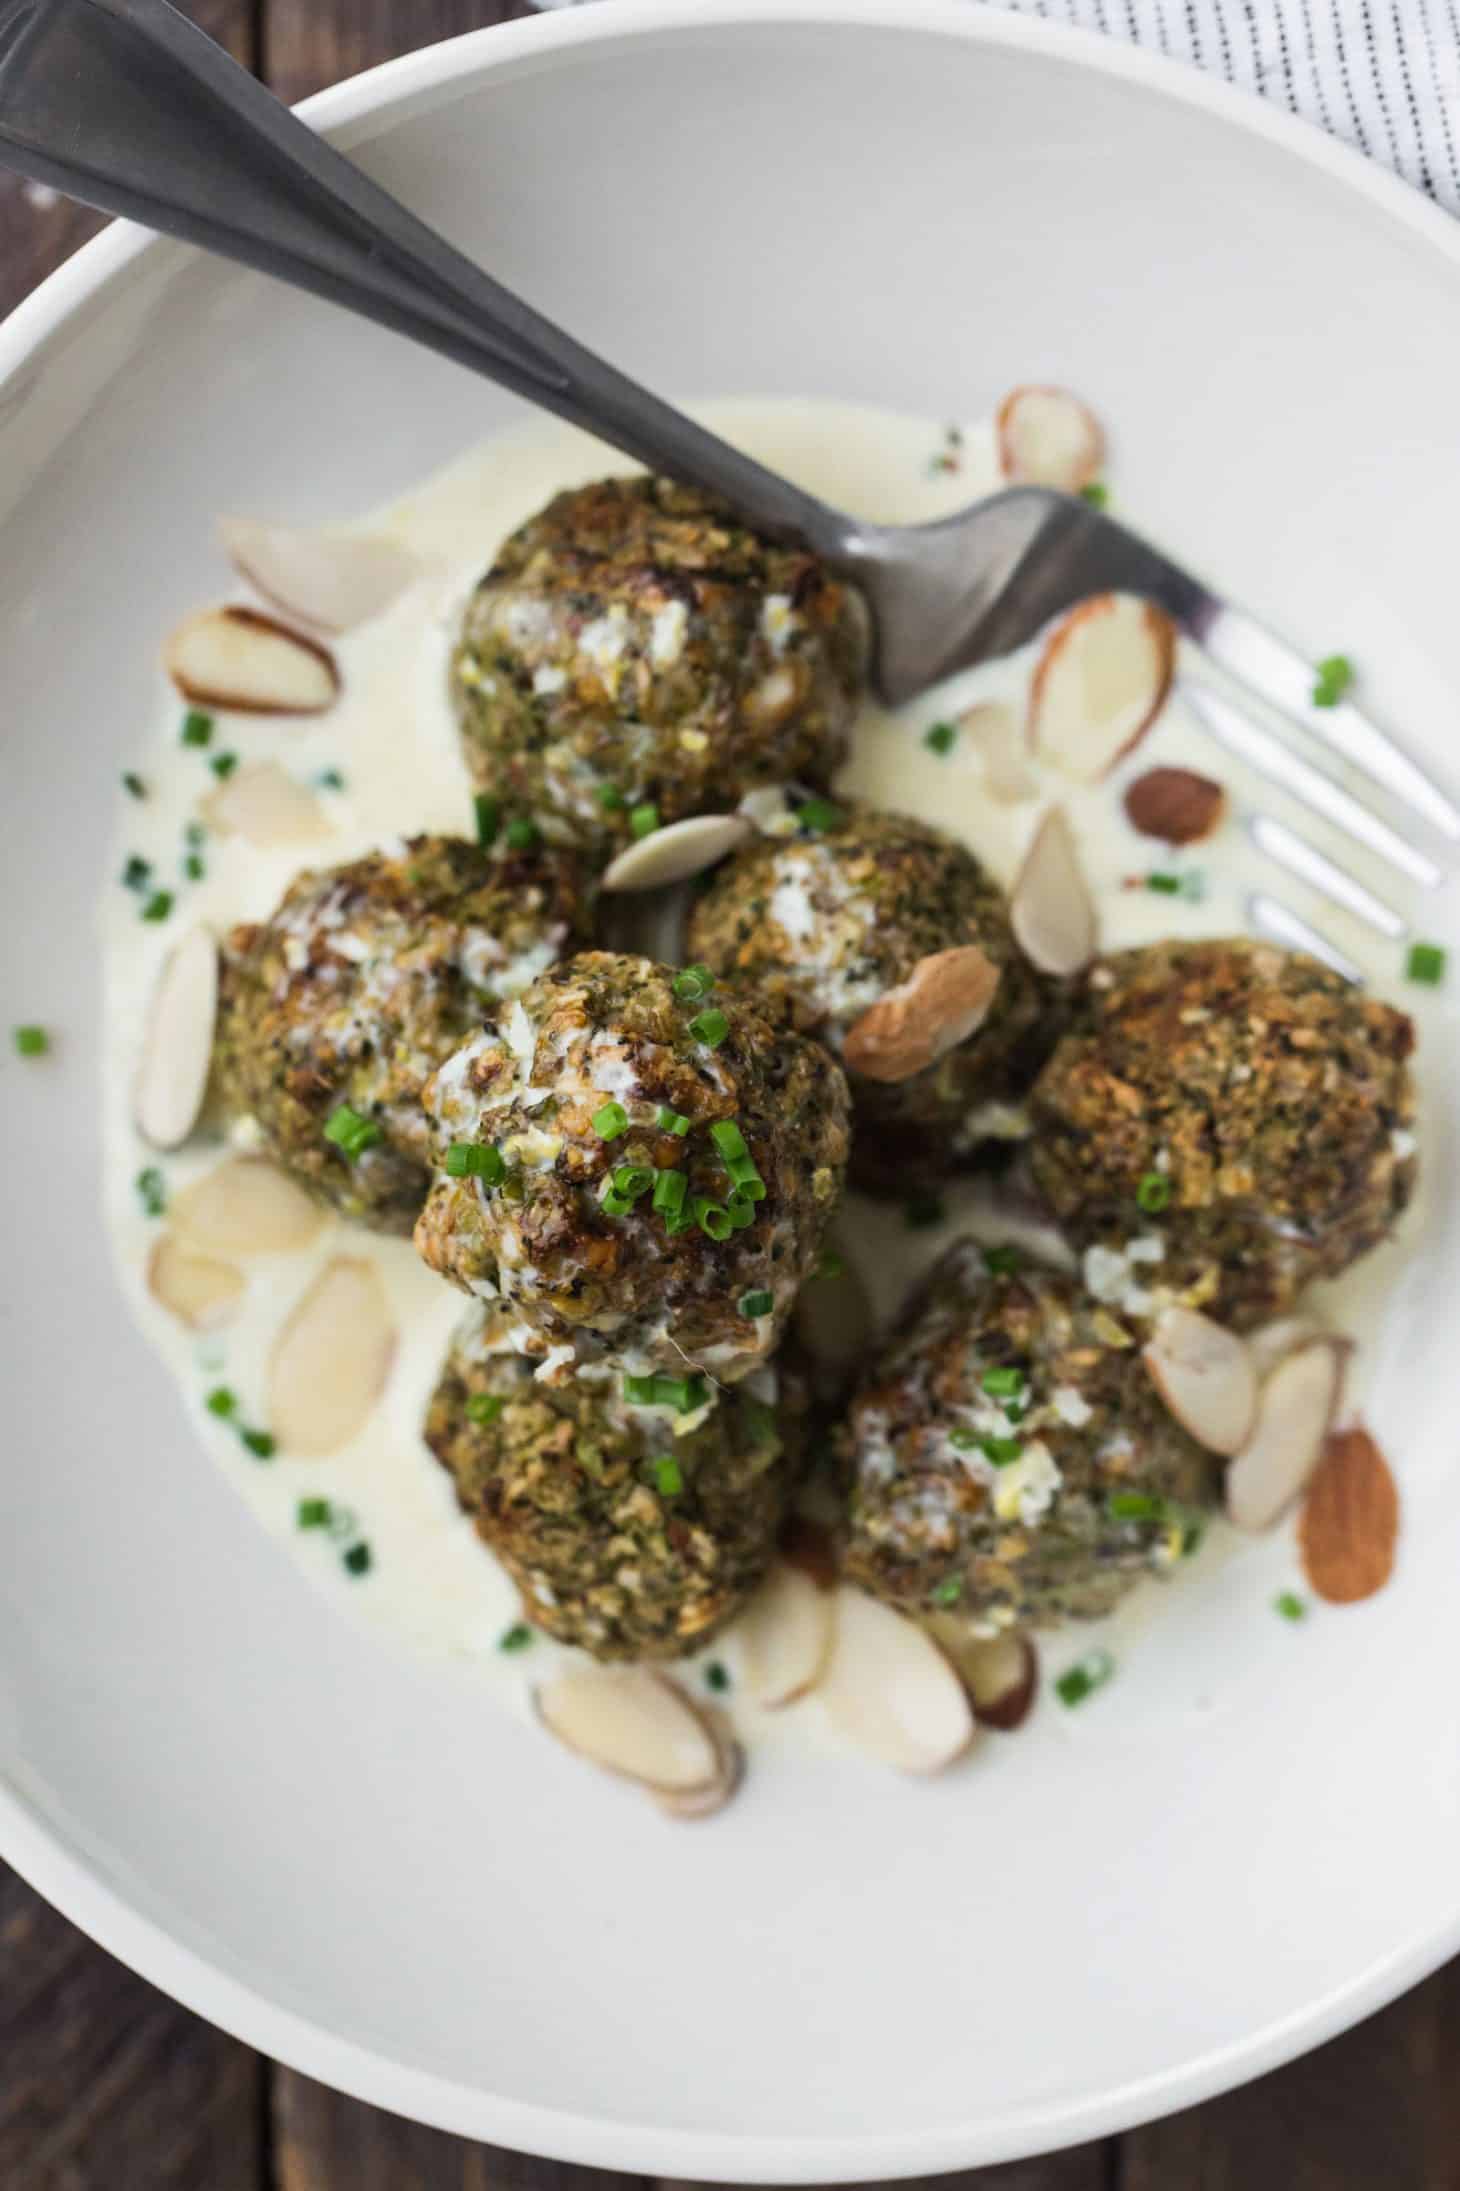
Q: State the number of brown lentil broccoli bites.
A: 7